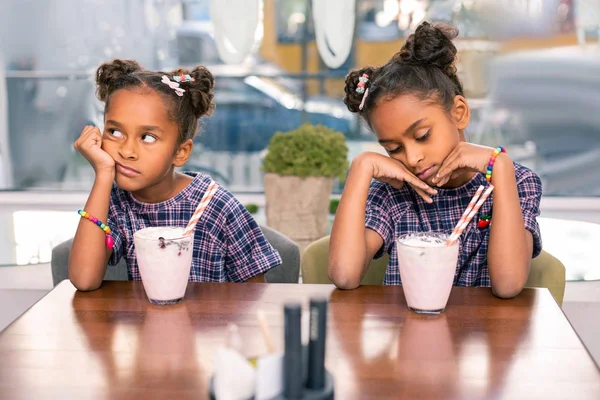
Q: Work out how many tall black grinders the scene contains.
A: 2